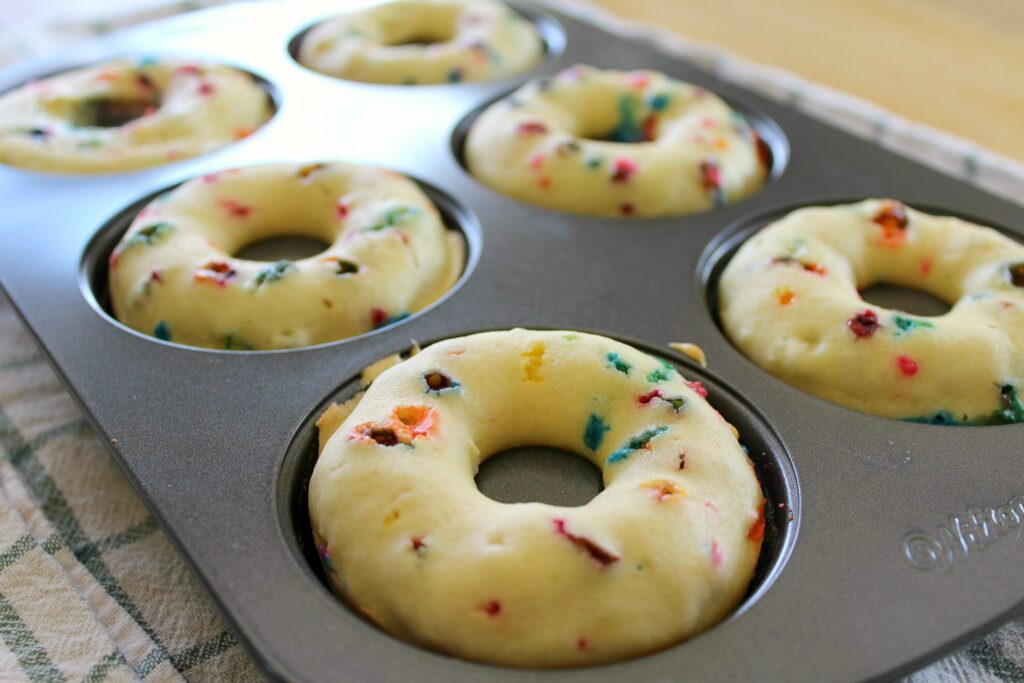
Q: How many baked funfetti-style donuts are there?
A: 6